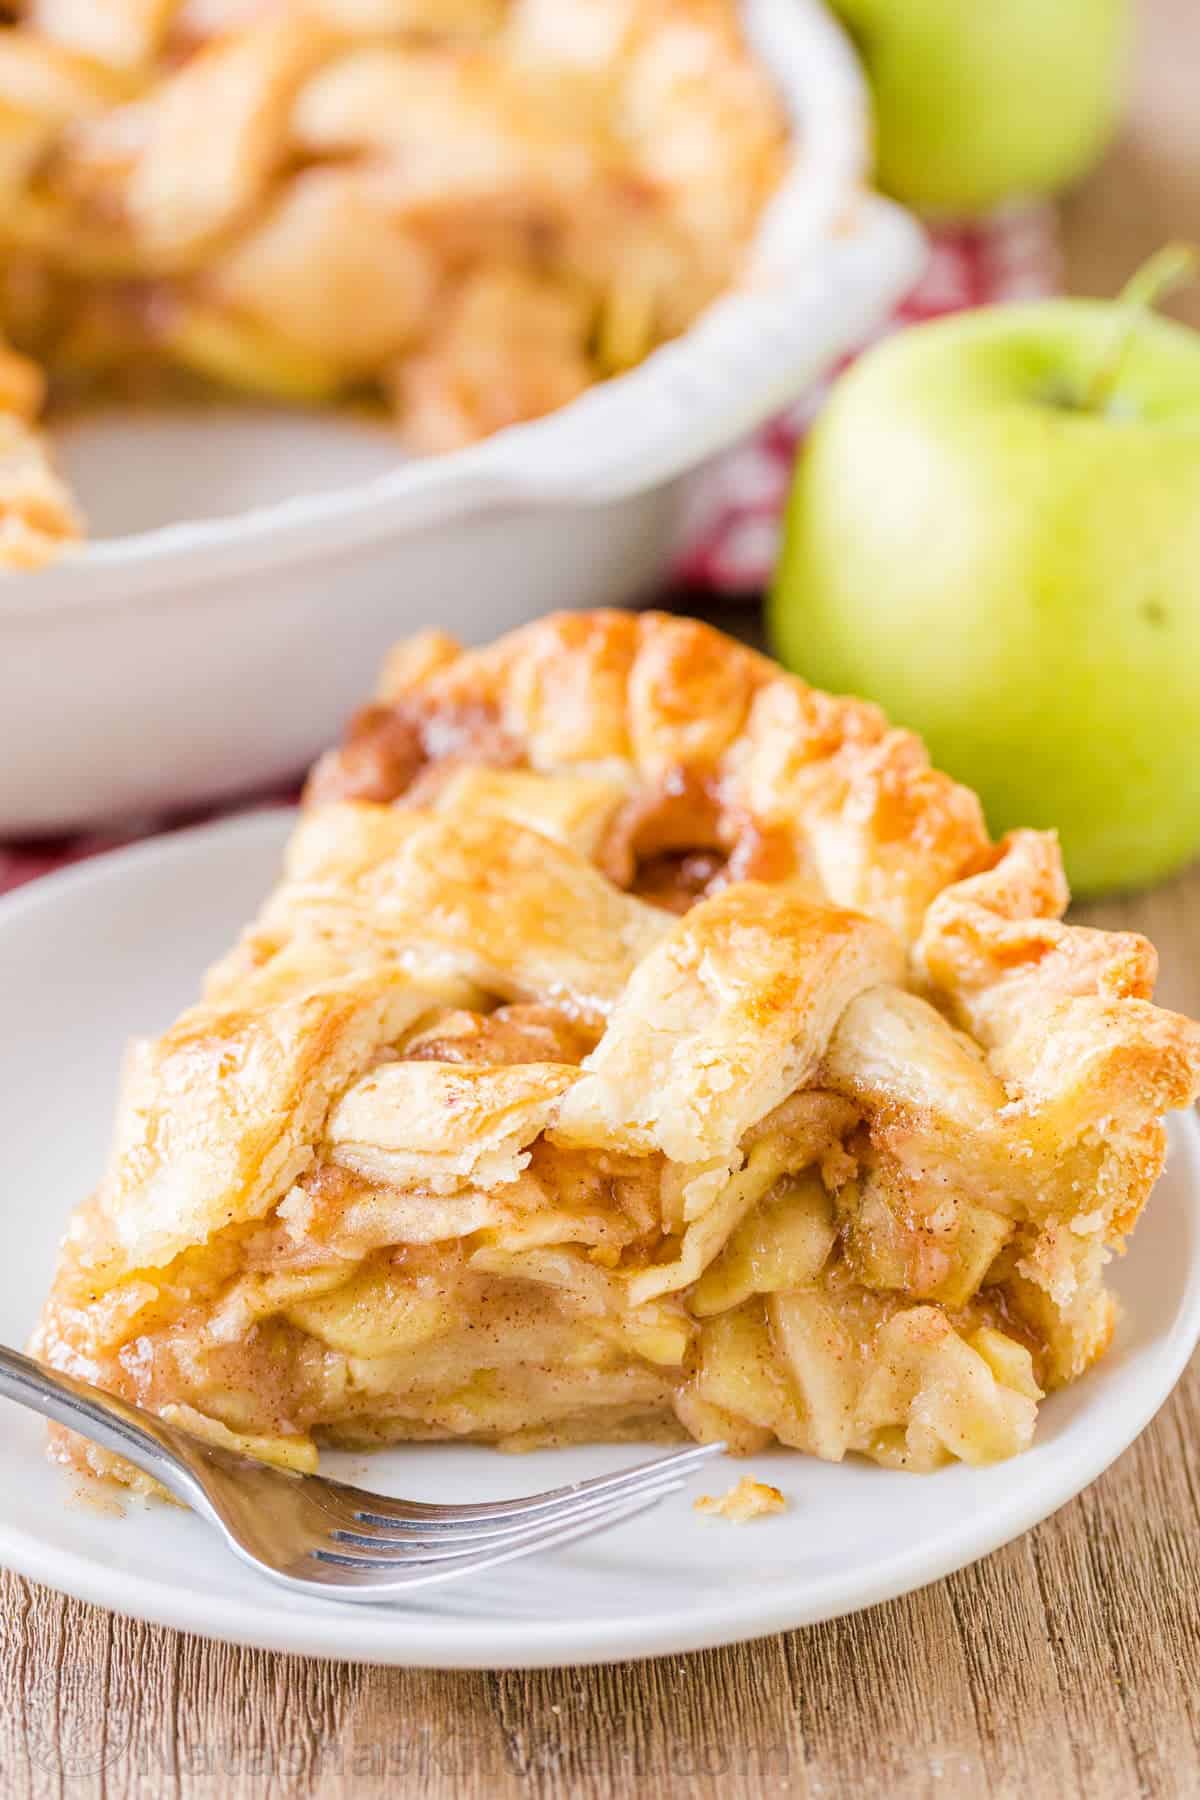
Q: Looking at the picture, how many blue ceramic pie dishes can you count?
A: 0